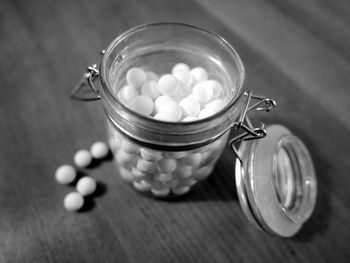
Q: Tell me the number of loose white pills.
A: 5